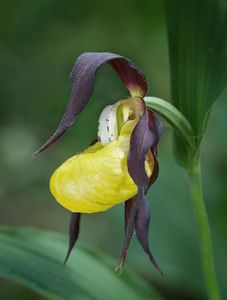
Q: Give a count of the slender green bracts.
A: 1